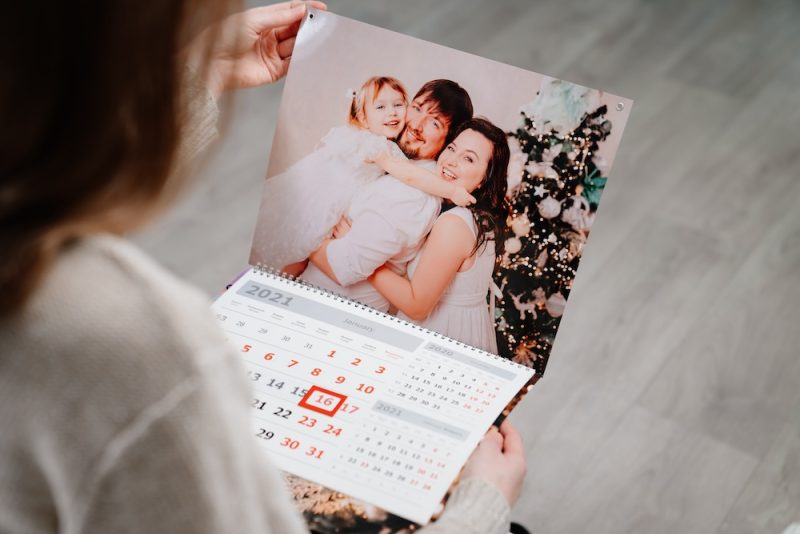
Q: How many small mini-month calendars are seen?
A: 2